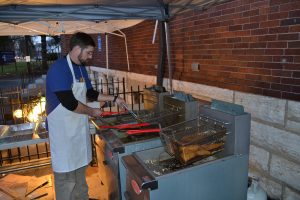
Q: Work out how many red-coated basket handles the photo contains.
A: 3